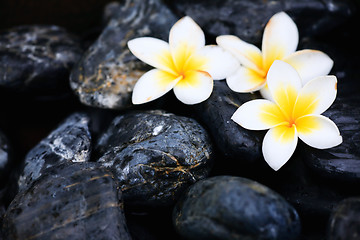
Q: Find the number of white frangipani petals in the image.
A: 15